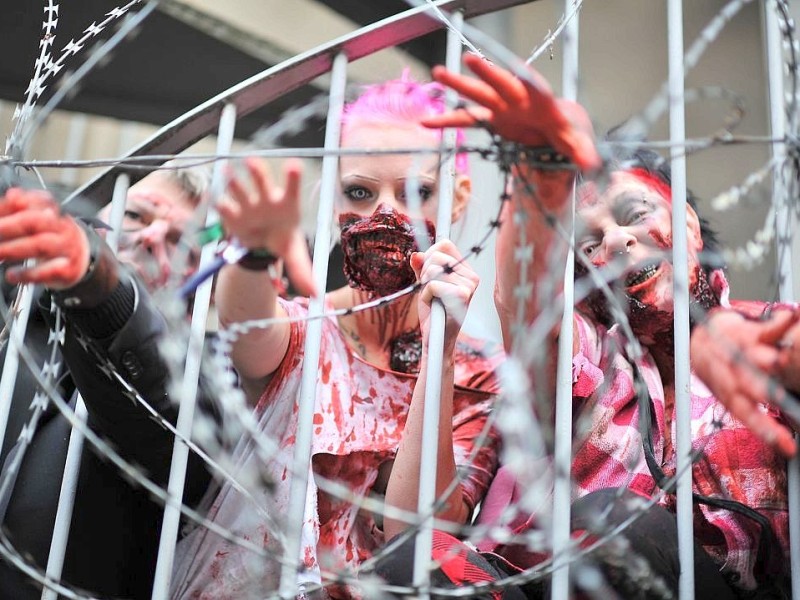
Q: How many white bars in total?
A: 8